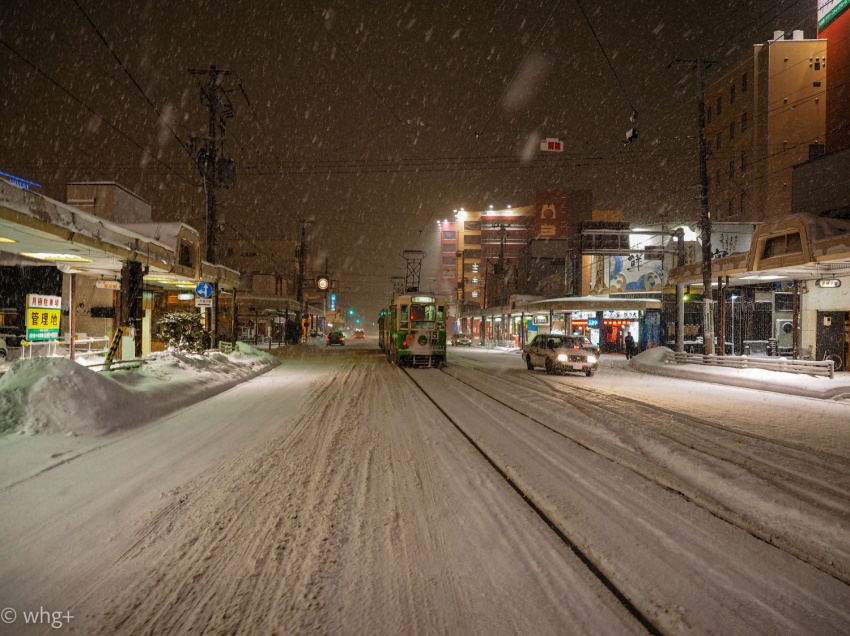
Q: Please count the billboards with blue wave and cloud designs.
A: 1